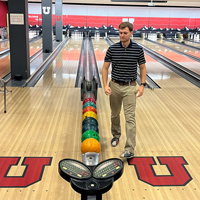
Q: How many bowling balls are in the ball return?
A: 8